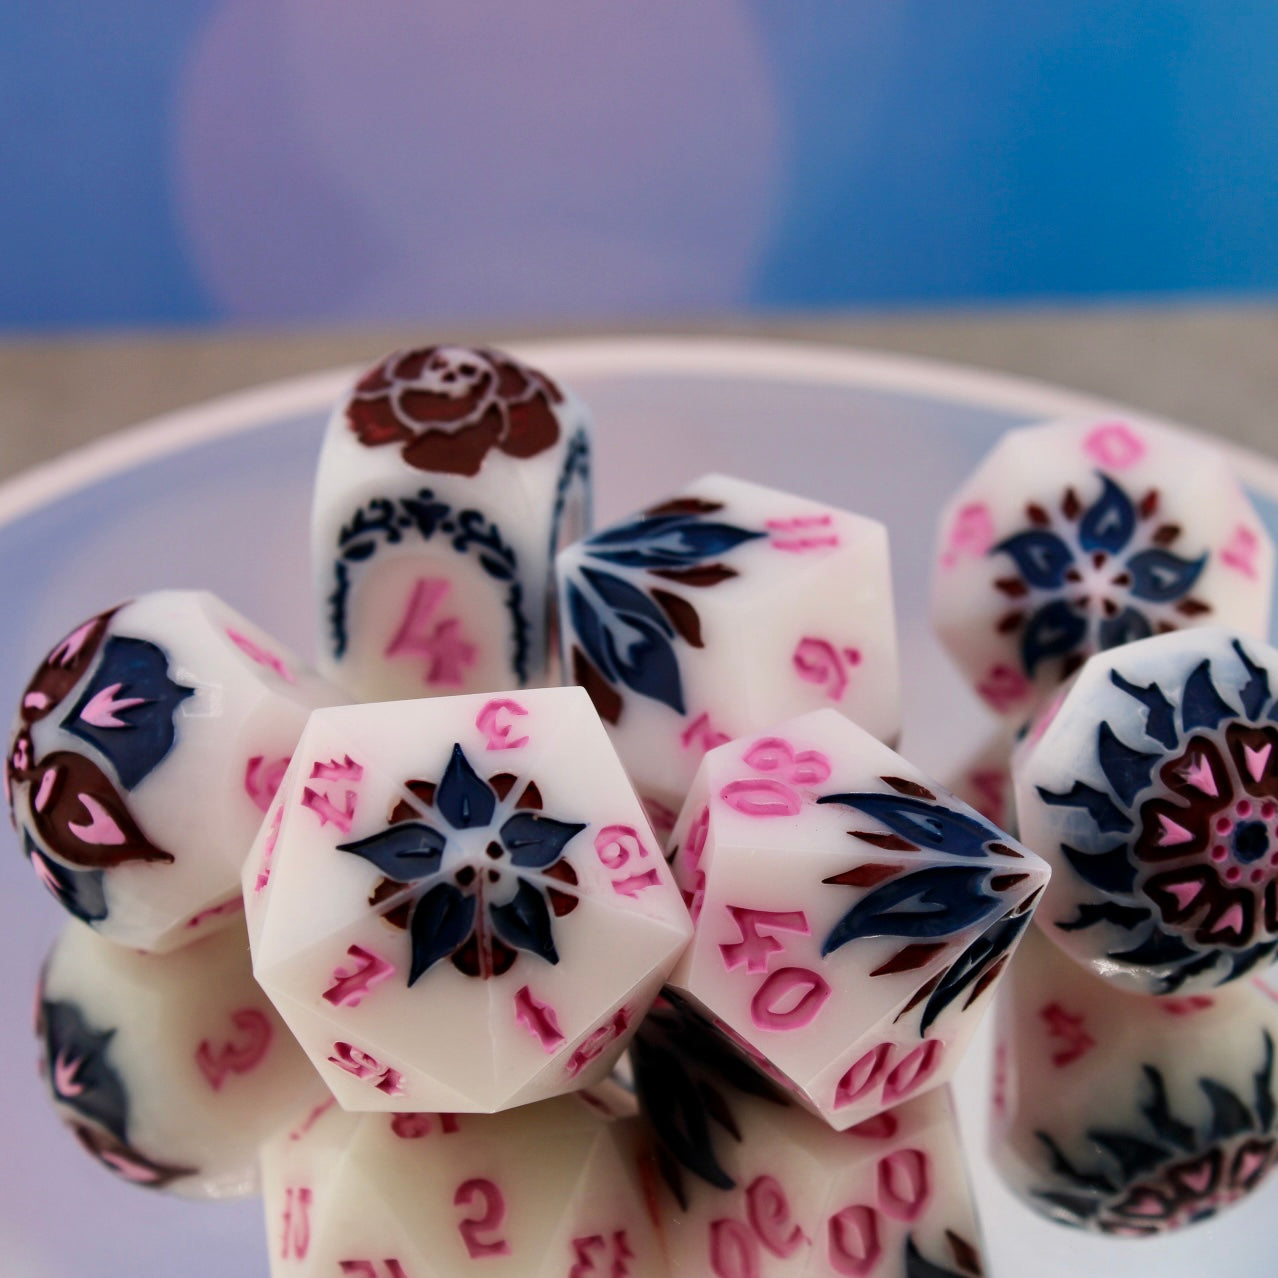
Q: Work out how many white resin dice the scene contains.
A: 7